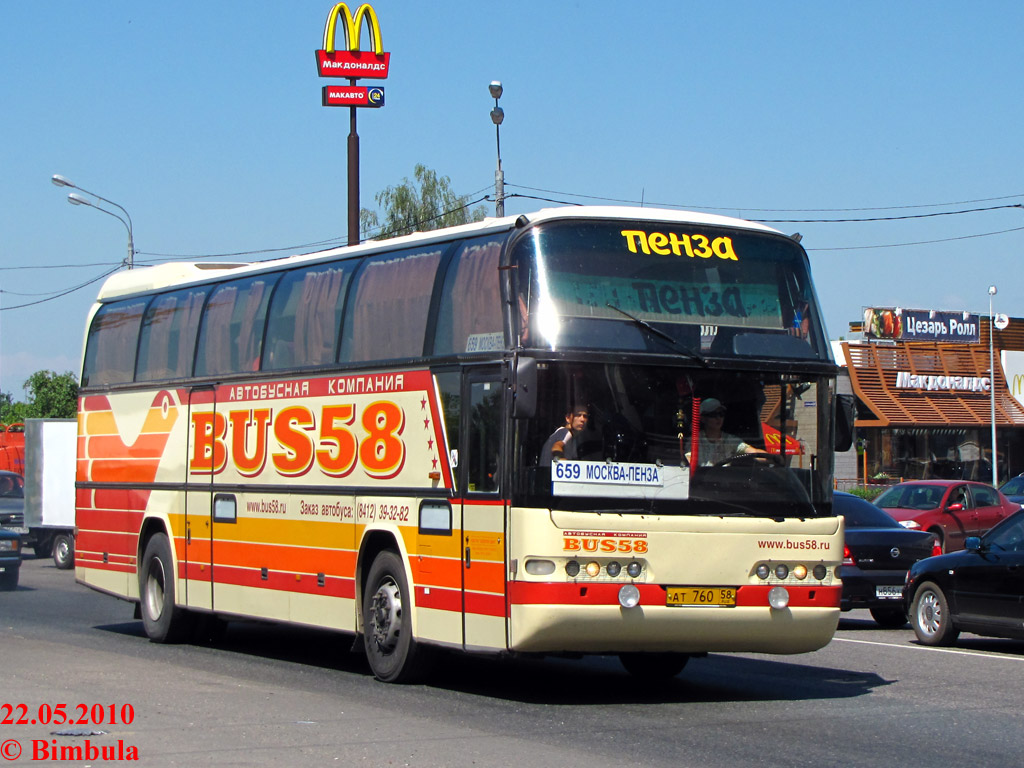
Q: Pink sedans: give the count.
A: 0